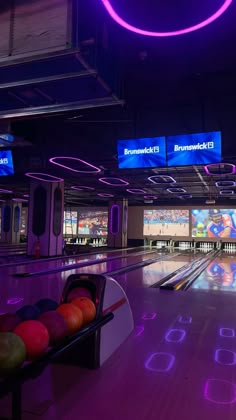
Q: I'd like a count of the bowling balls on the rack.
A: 9